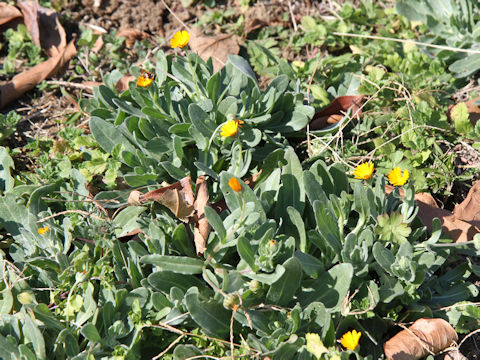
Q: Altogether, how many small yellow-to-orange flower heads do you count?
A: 8